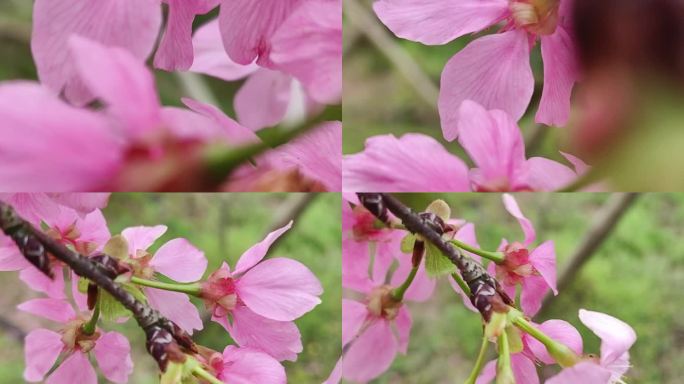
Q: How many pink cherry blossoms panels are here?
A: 4